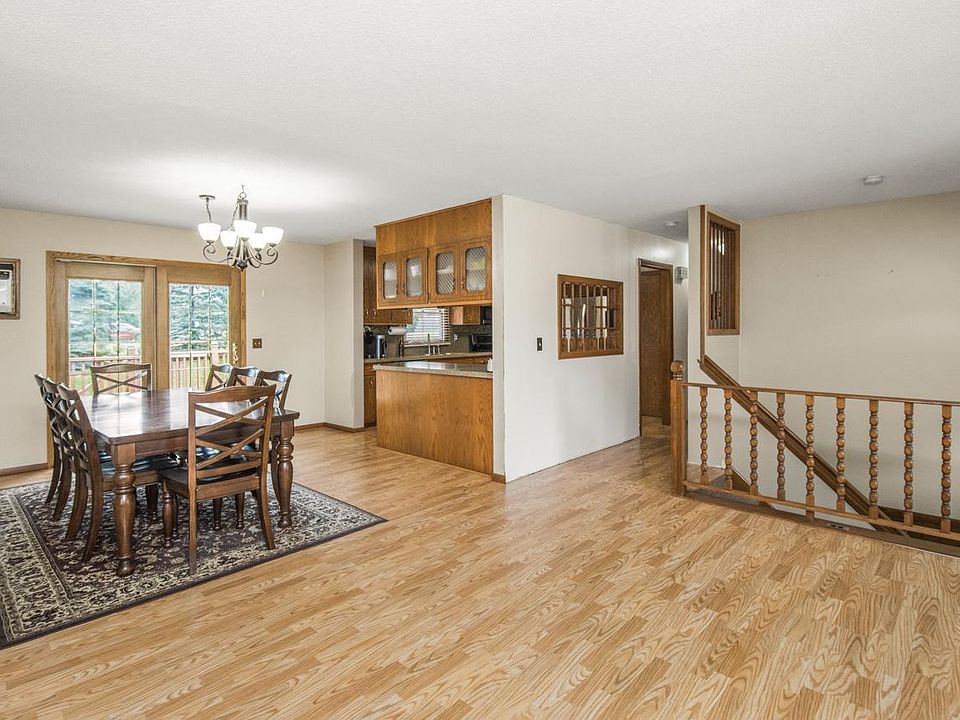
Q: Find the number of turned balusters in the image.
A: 9